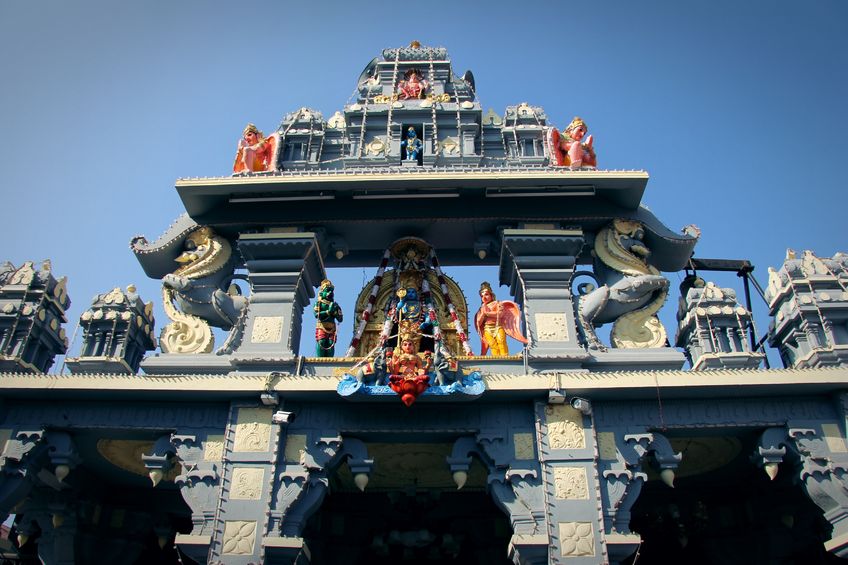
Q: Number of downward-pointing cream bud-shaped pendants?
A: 6